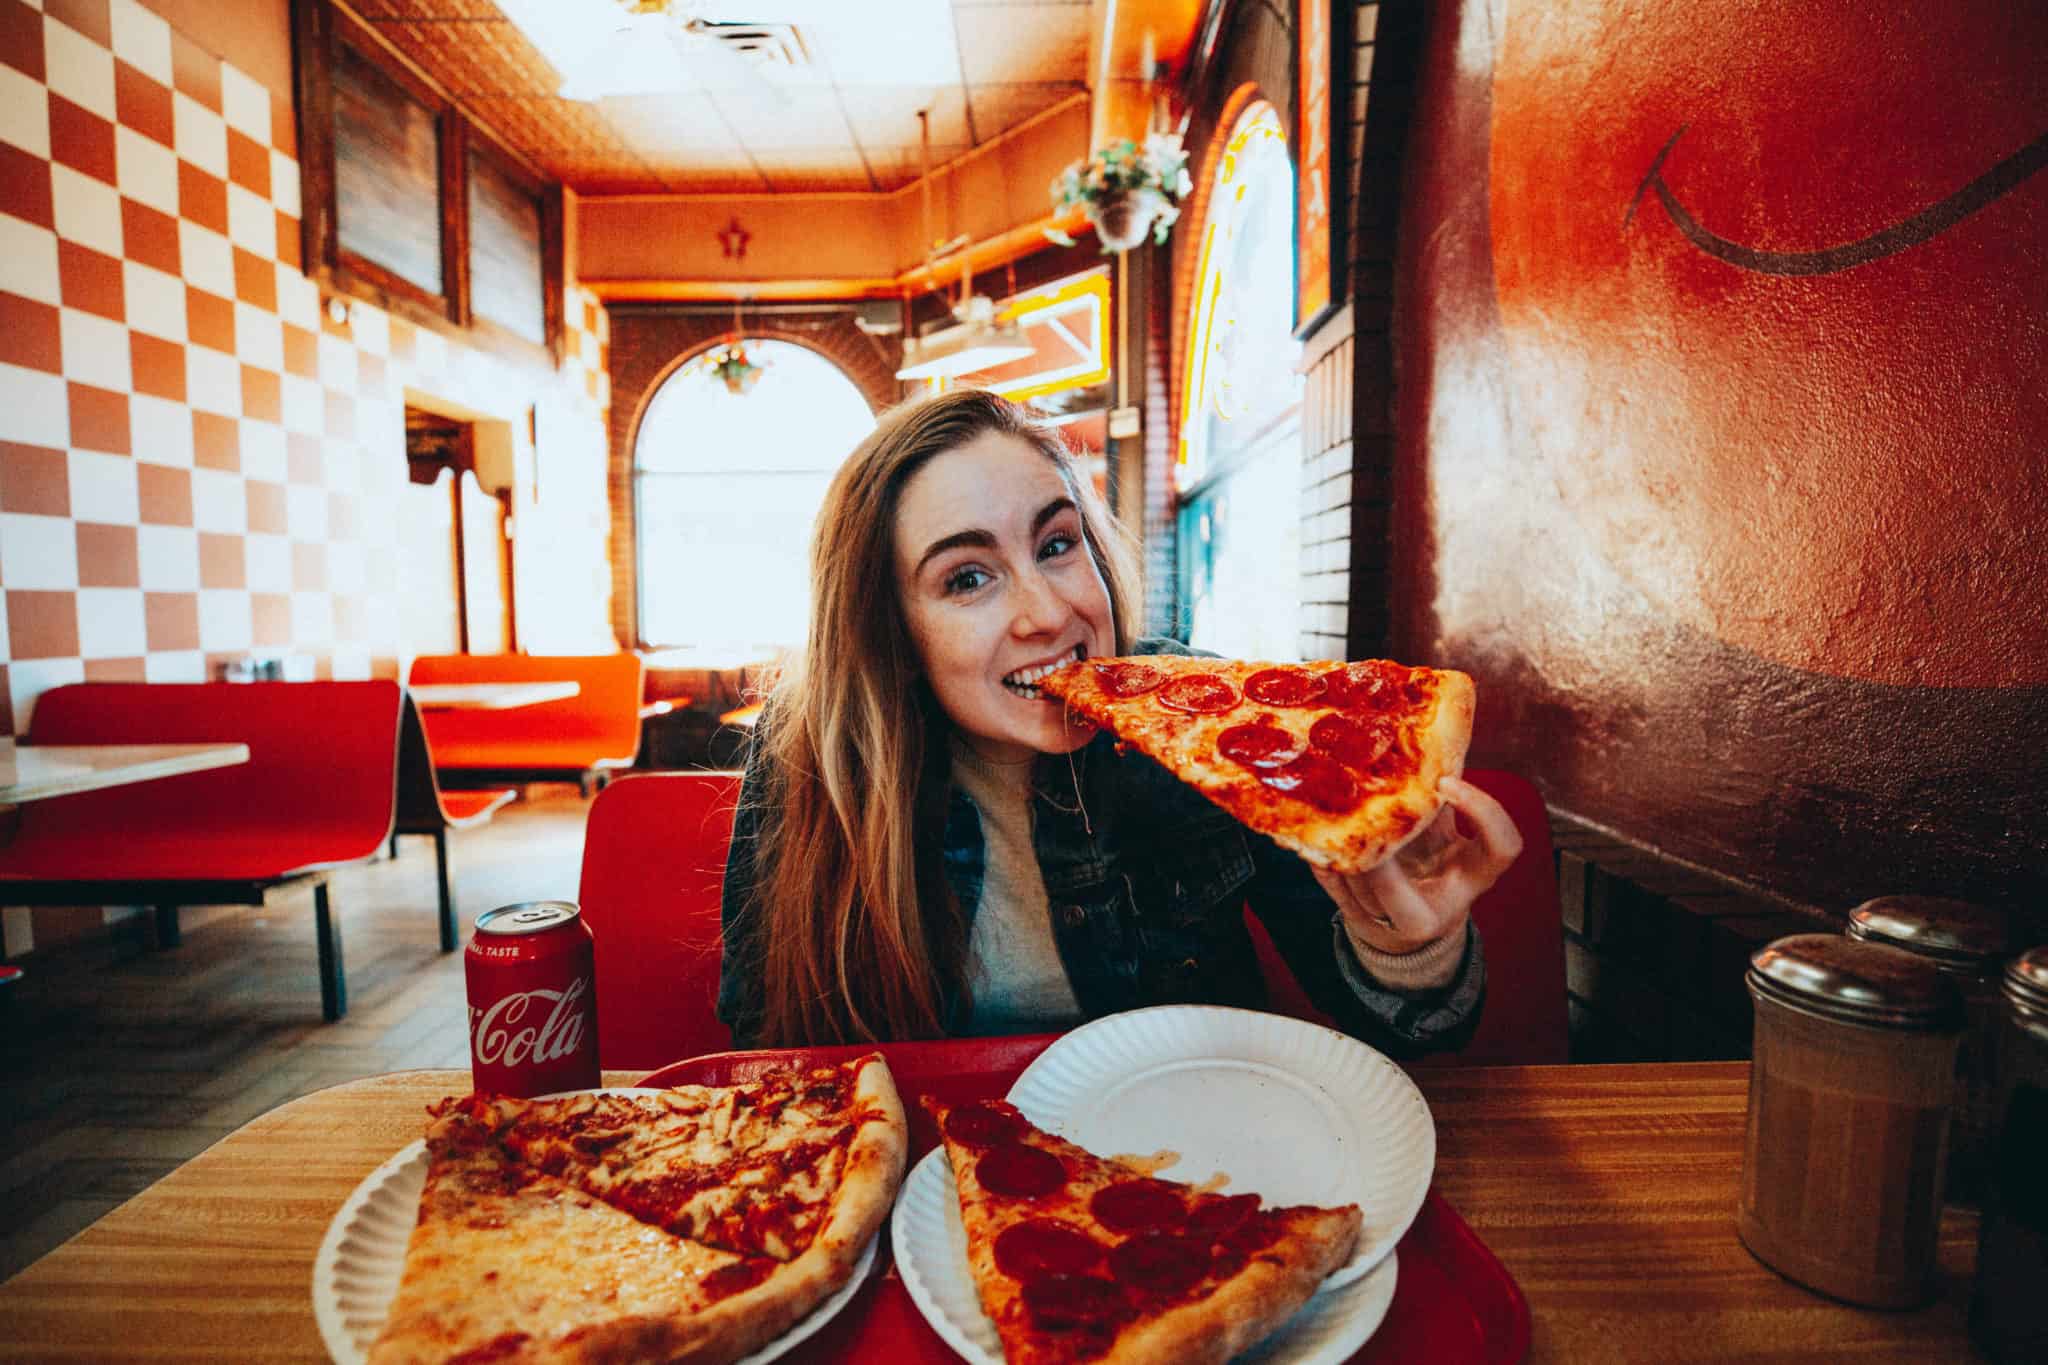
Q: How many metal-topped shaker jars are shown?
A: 3